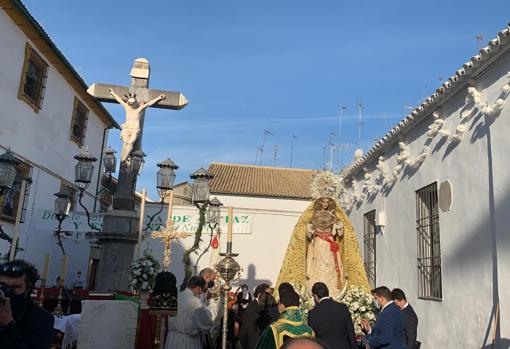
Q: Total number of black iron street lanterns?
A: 8